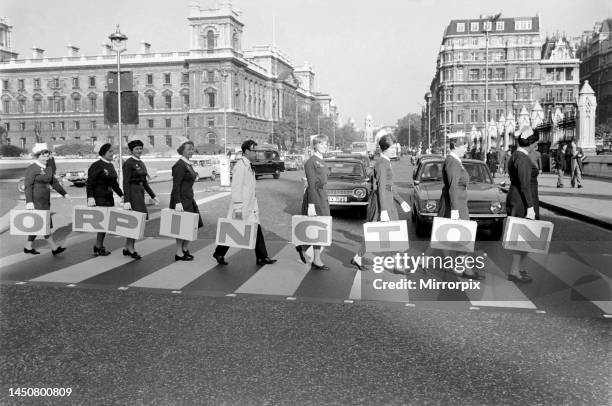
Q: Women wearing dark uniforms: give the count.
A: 8